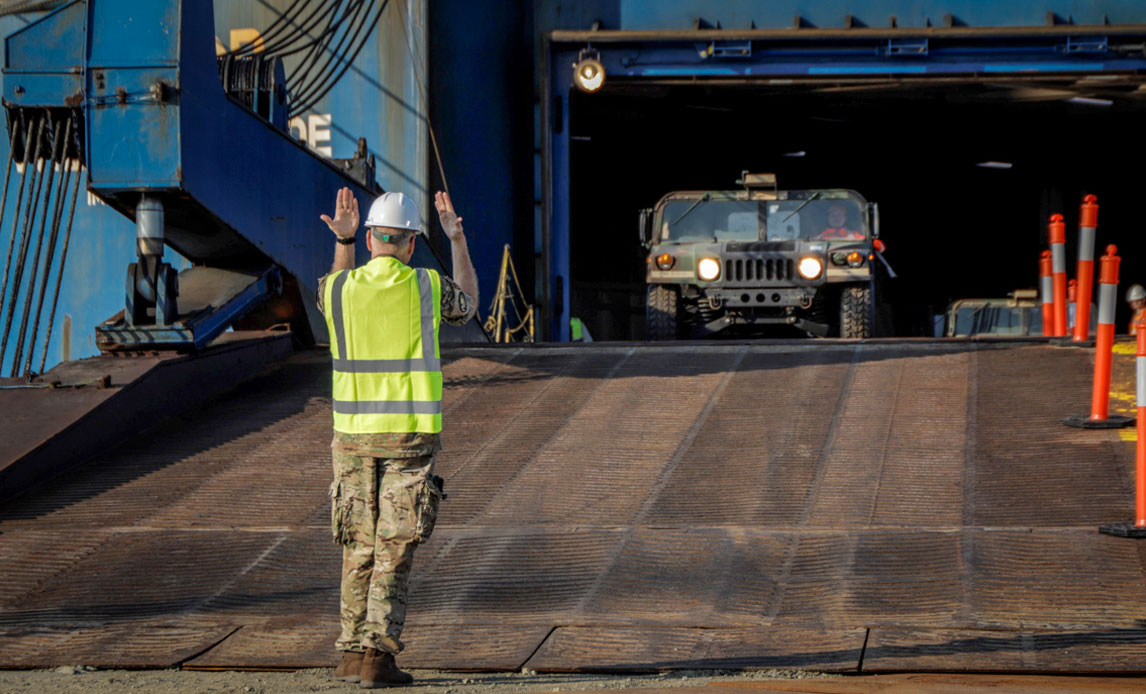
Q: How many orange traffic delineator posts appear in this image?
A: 6